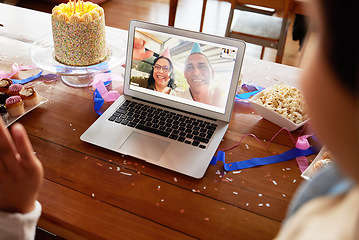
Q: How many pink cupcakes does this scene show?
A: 2